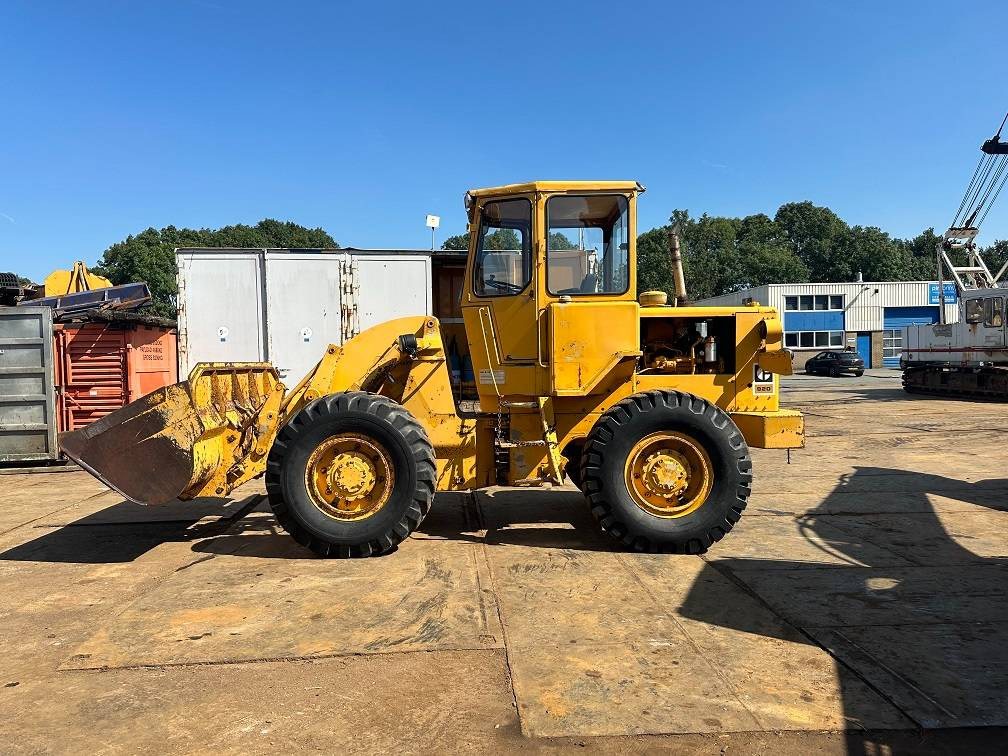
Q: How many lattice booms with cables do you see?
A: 1